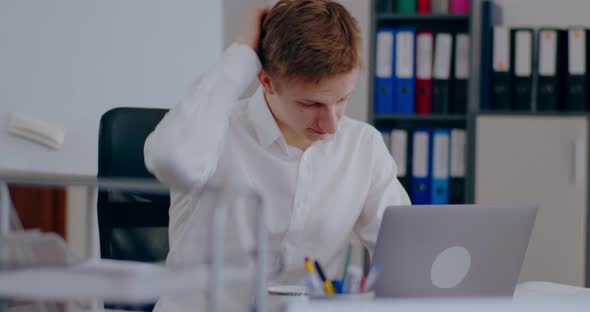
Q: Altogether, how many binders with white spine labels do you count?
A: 14